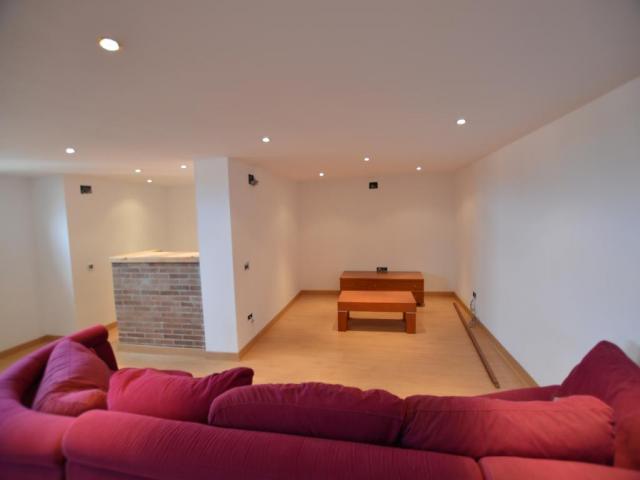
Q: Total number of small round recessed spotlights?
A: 10